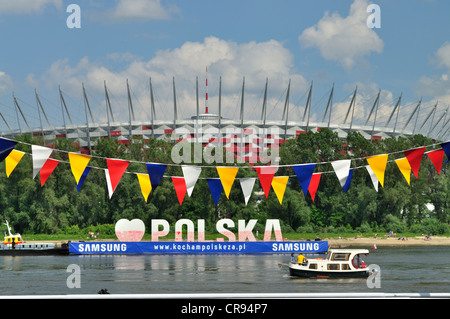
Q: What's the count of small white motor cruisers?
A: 1